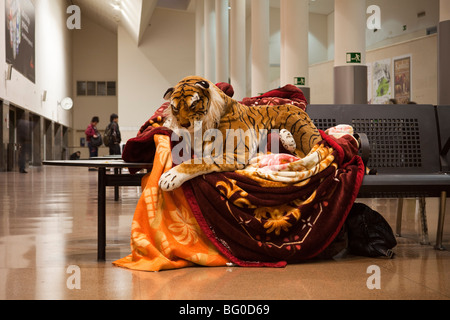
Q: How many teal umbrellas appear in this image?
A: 0